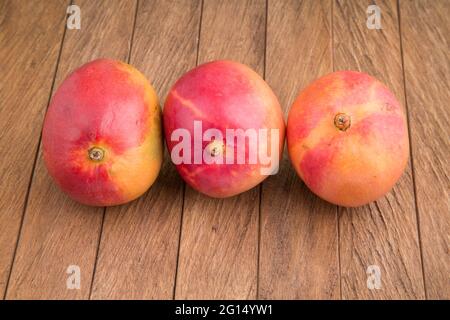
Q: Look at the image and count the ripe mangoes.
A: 3